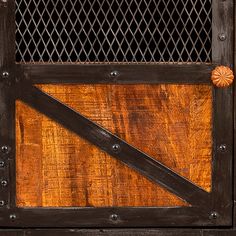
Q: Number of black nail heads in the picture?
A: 12